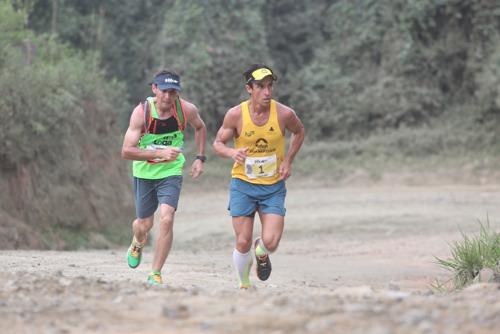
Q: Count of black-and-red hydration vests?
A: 1